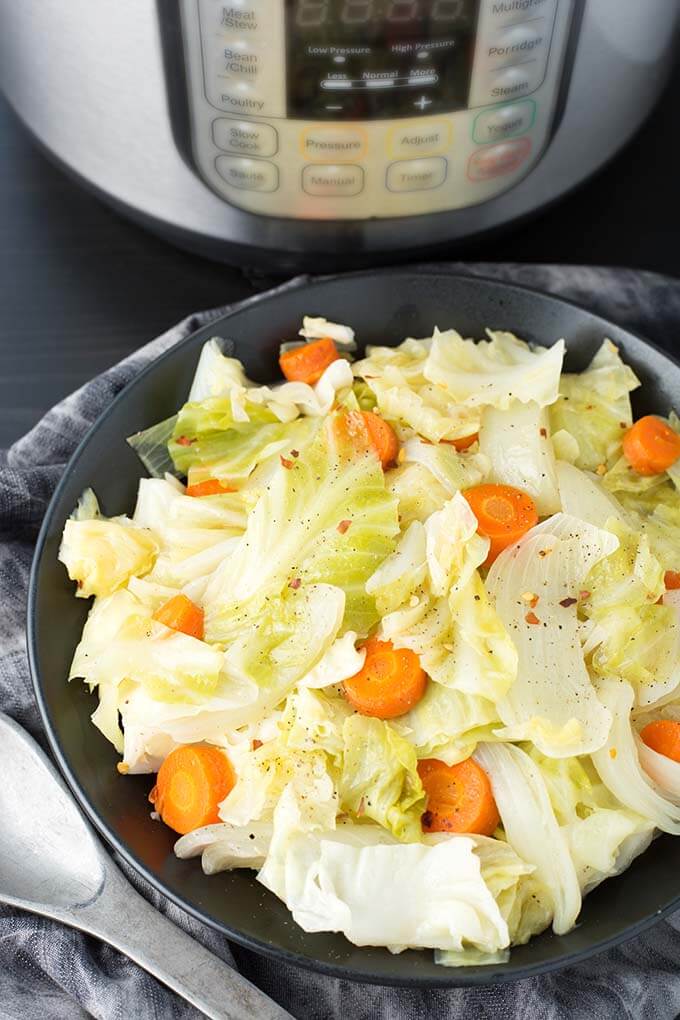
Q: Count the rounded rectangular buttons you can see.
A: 8